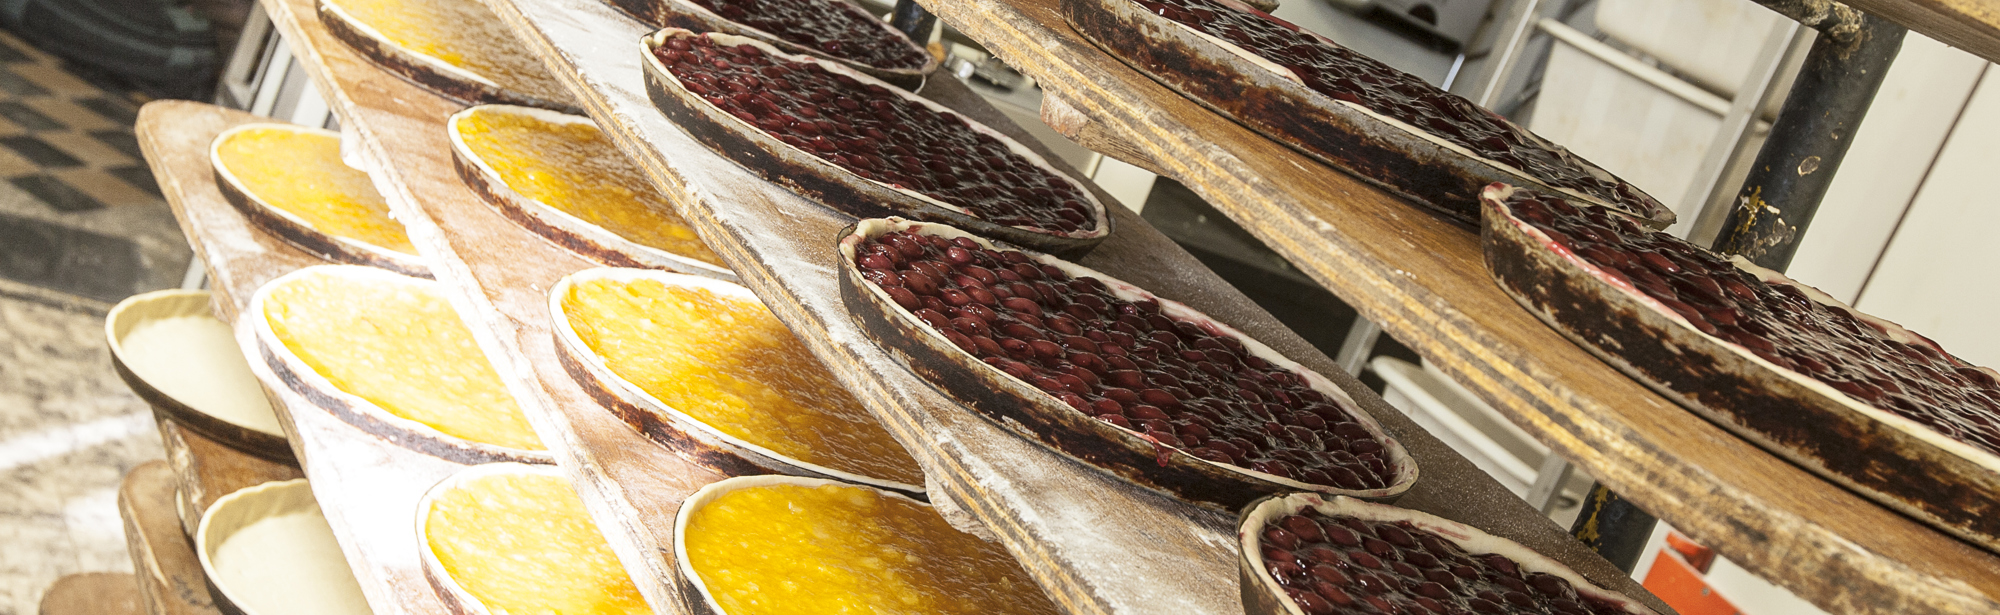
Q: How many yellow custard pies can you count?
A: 7